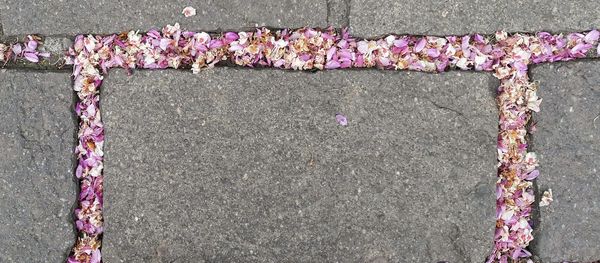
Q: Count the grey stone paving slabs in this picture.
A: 5